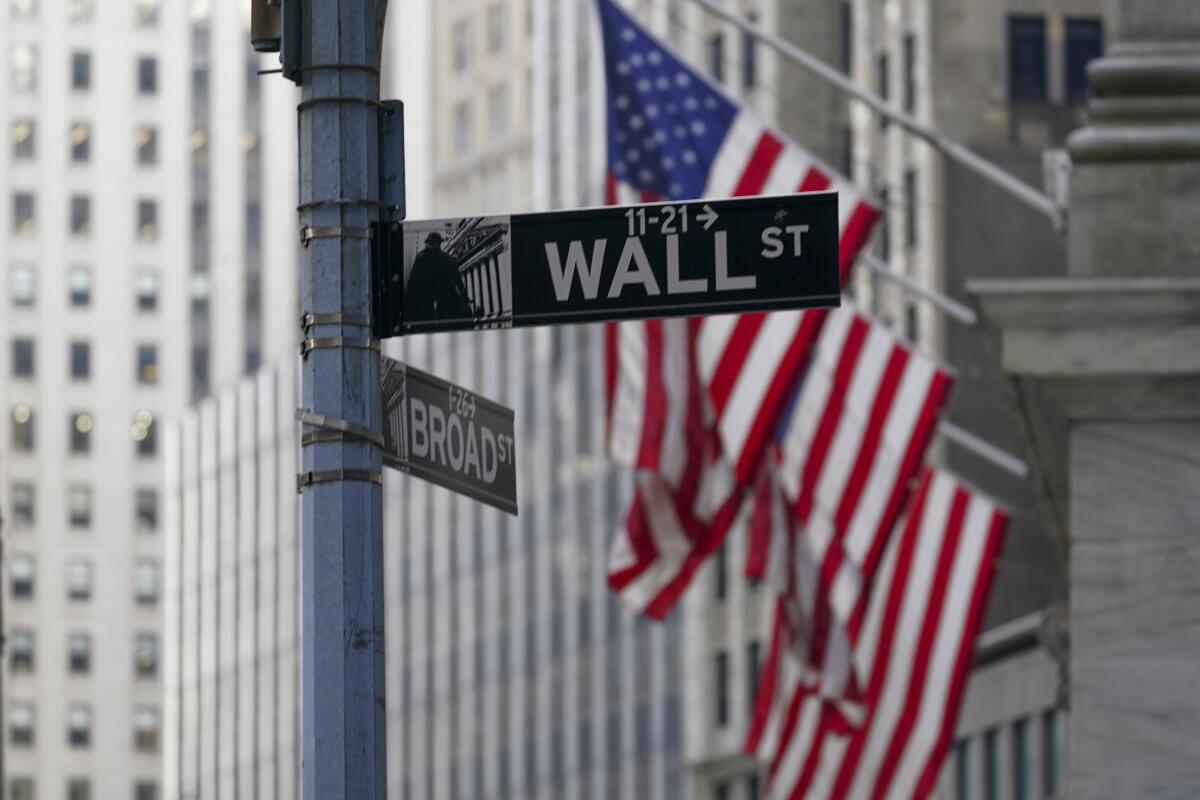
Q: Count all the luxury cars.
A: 0